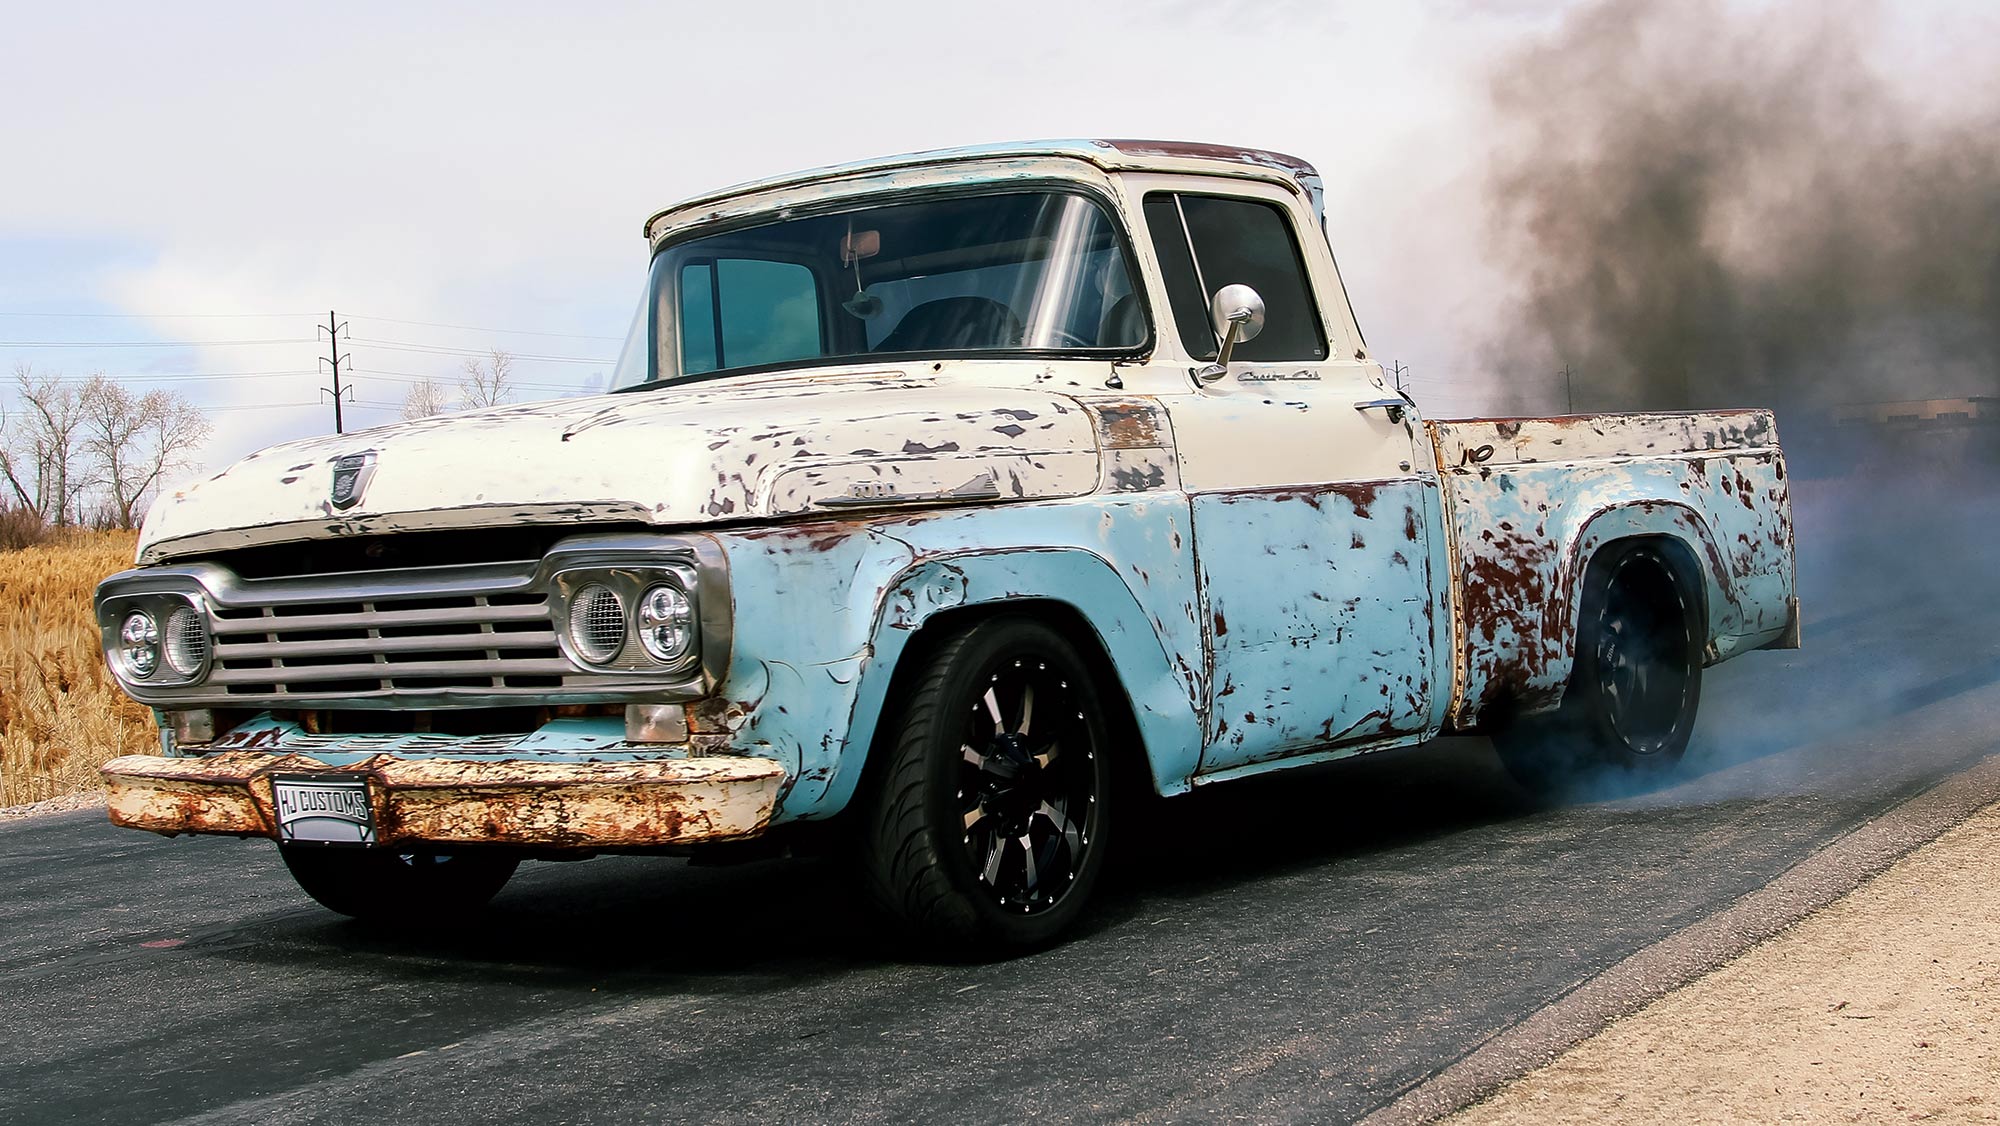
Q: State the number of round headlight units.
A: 4